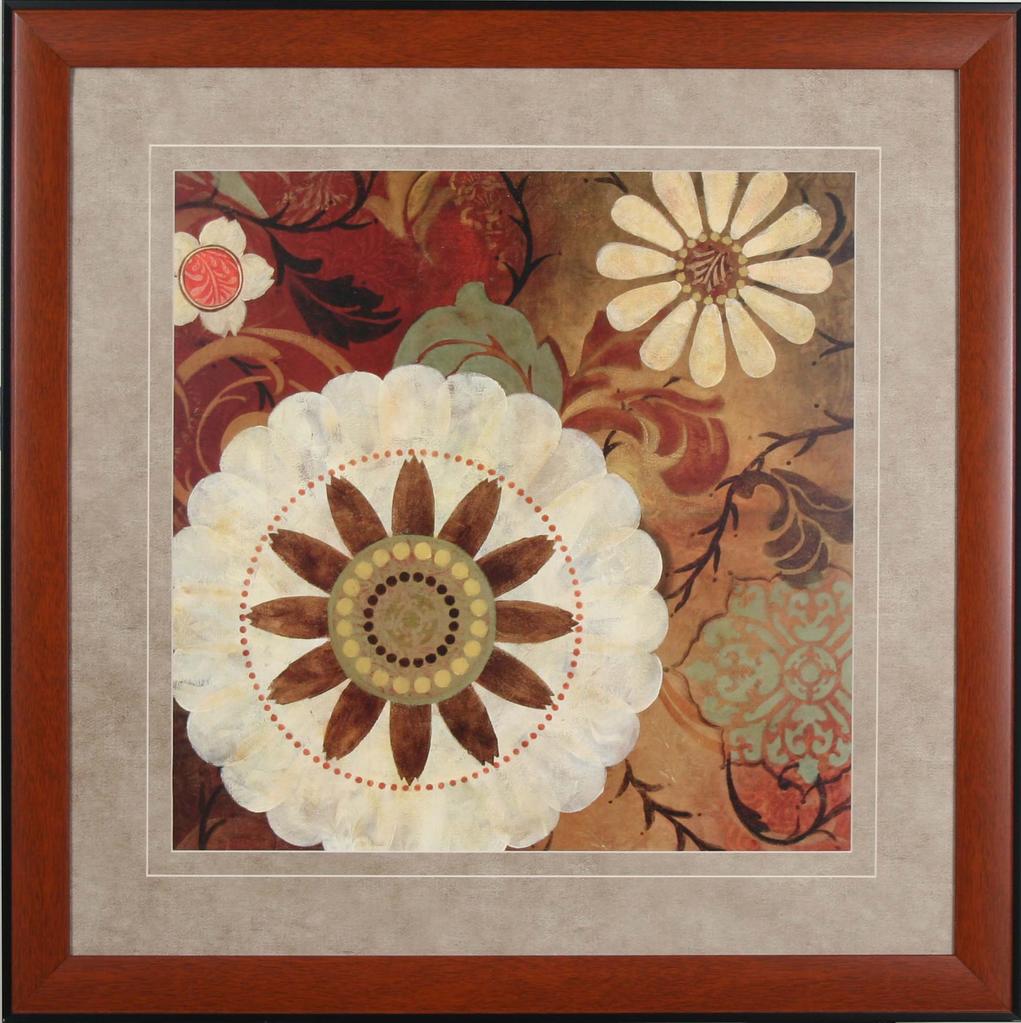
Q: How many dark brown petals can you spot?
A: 12